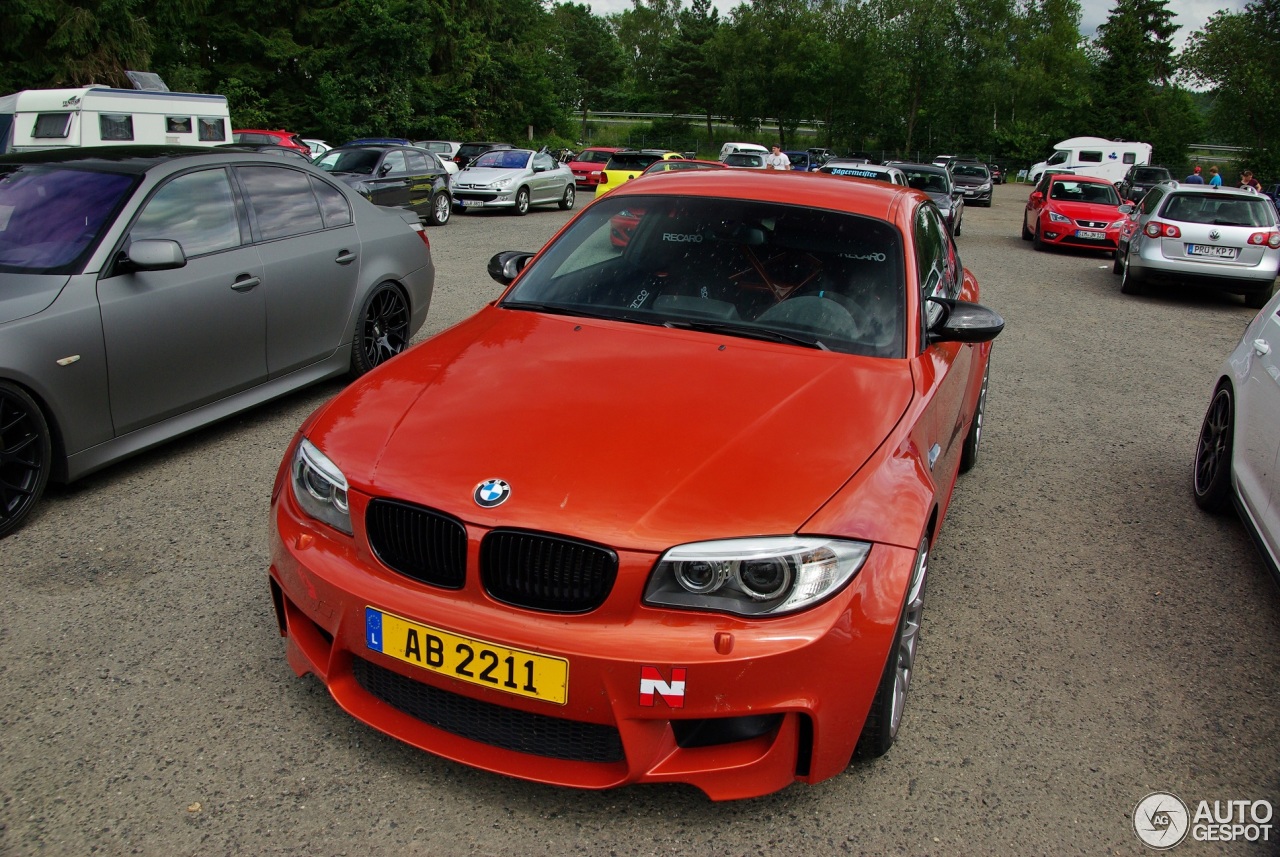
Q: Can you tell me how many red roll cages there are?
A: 1